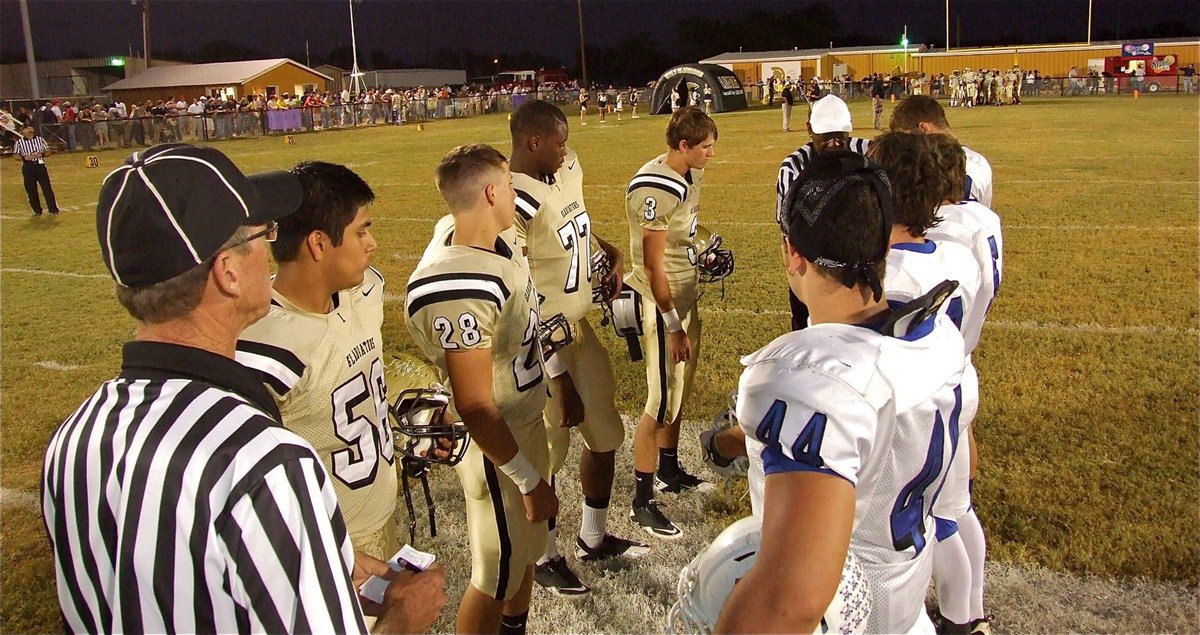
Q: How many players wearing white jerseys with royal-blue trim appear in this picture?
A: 4